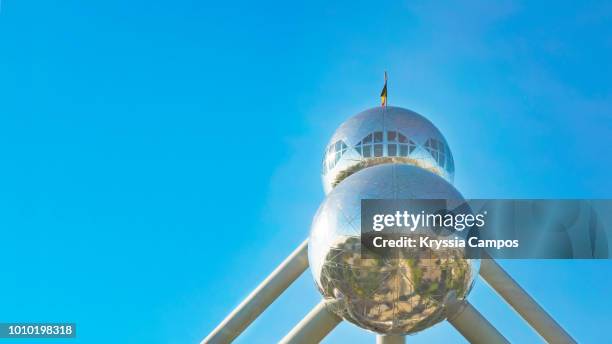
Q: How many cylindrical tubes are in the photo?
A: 5